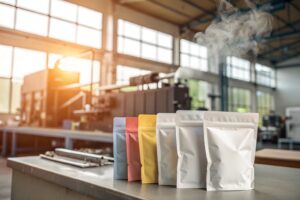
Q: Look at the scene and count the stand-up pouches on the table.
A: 6